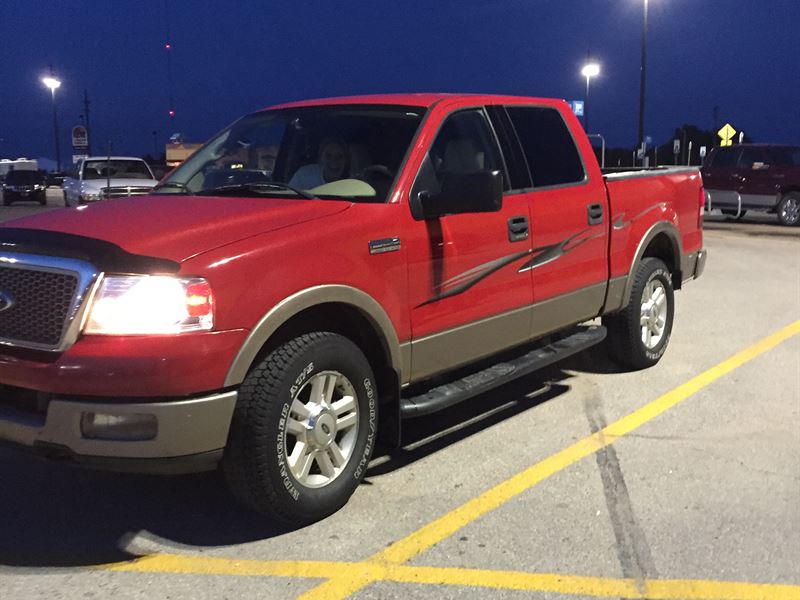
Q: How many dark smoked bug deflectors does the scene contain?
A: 1